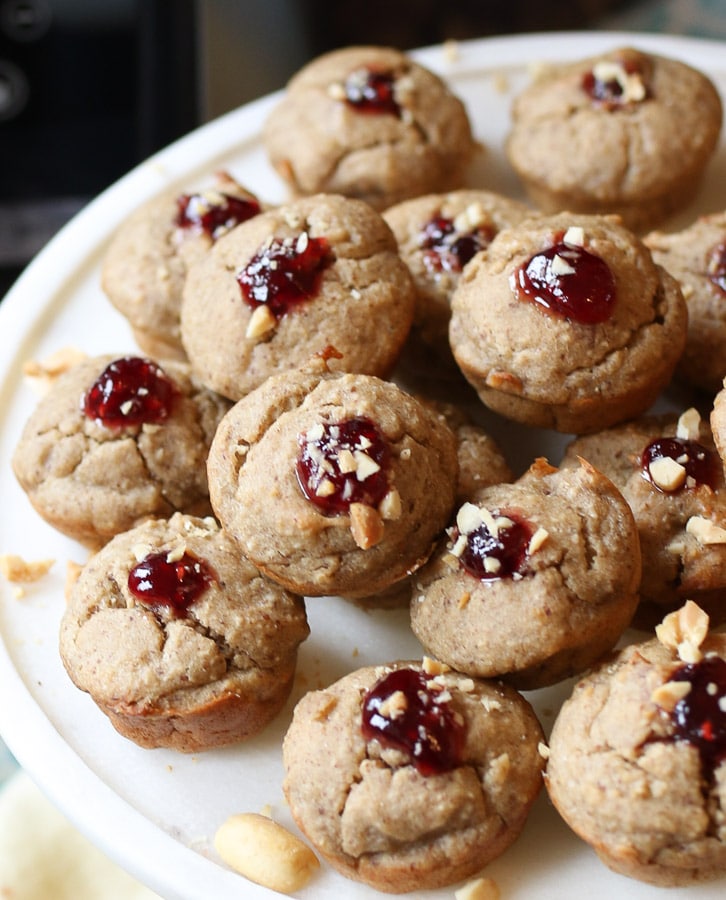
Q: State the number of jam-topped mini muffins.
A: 14